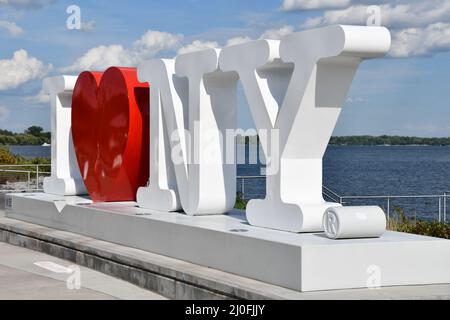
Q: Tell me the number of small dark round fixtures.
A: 5